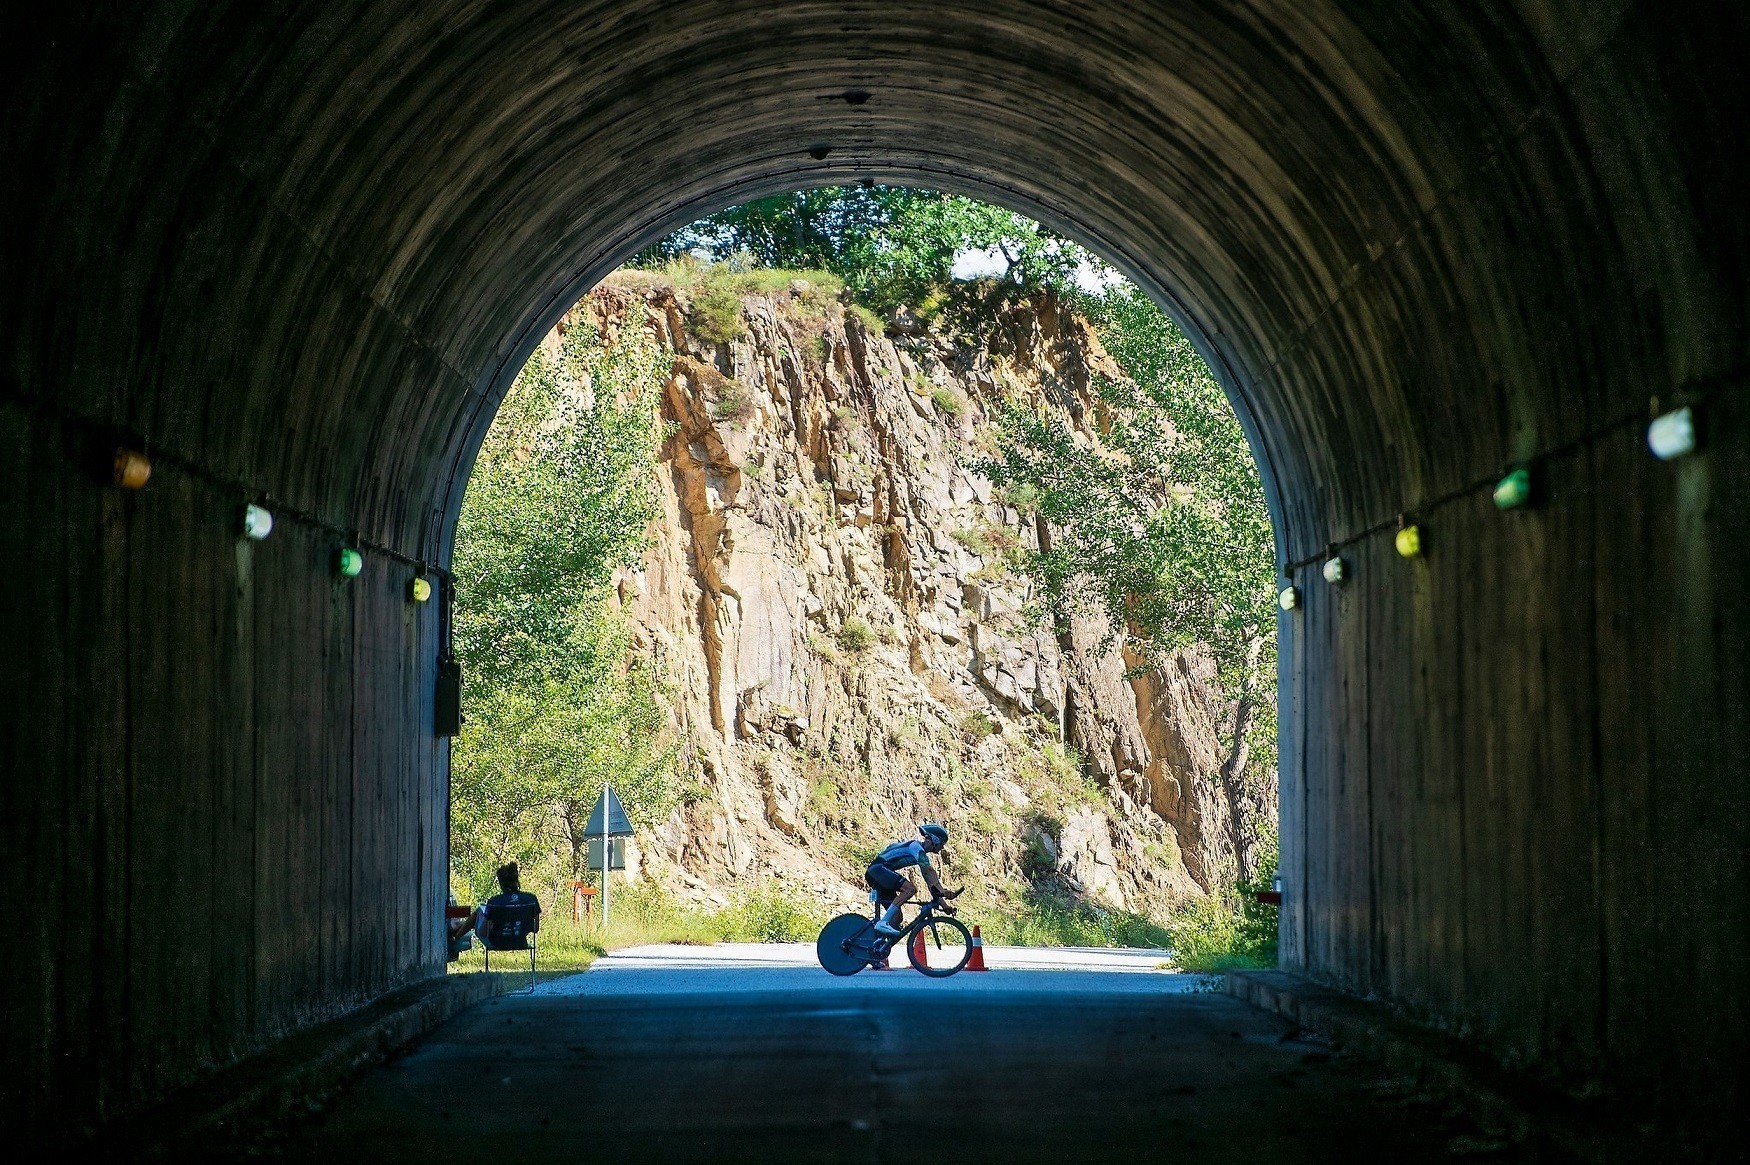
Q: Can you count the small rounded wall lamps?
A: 9